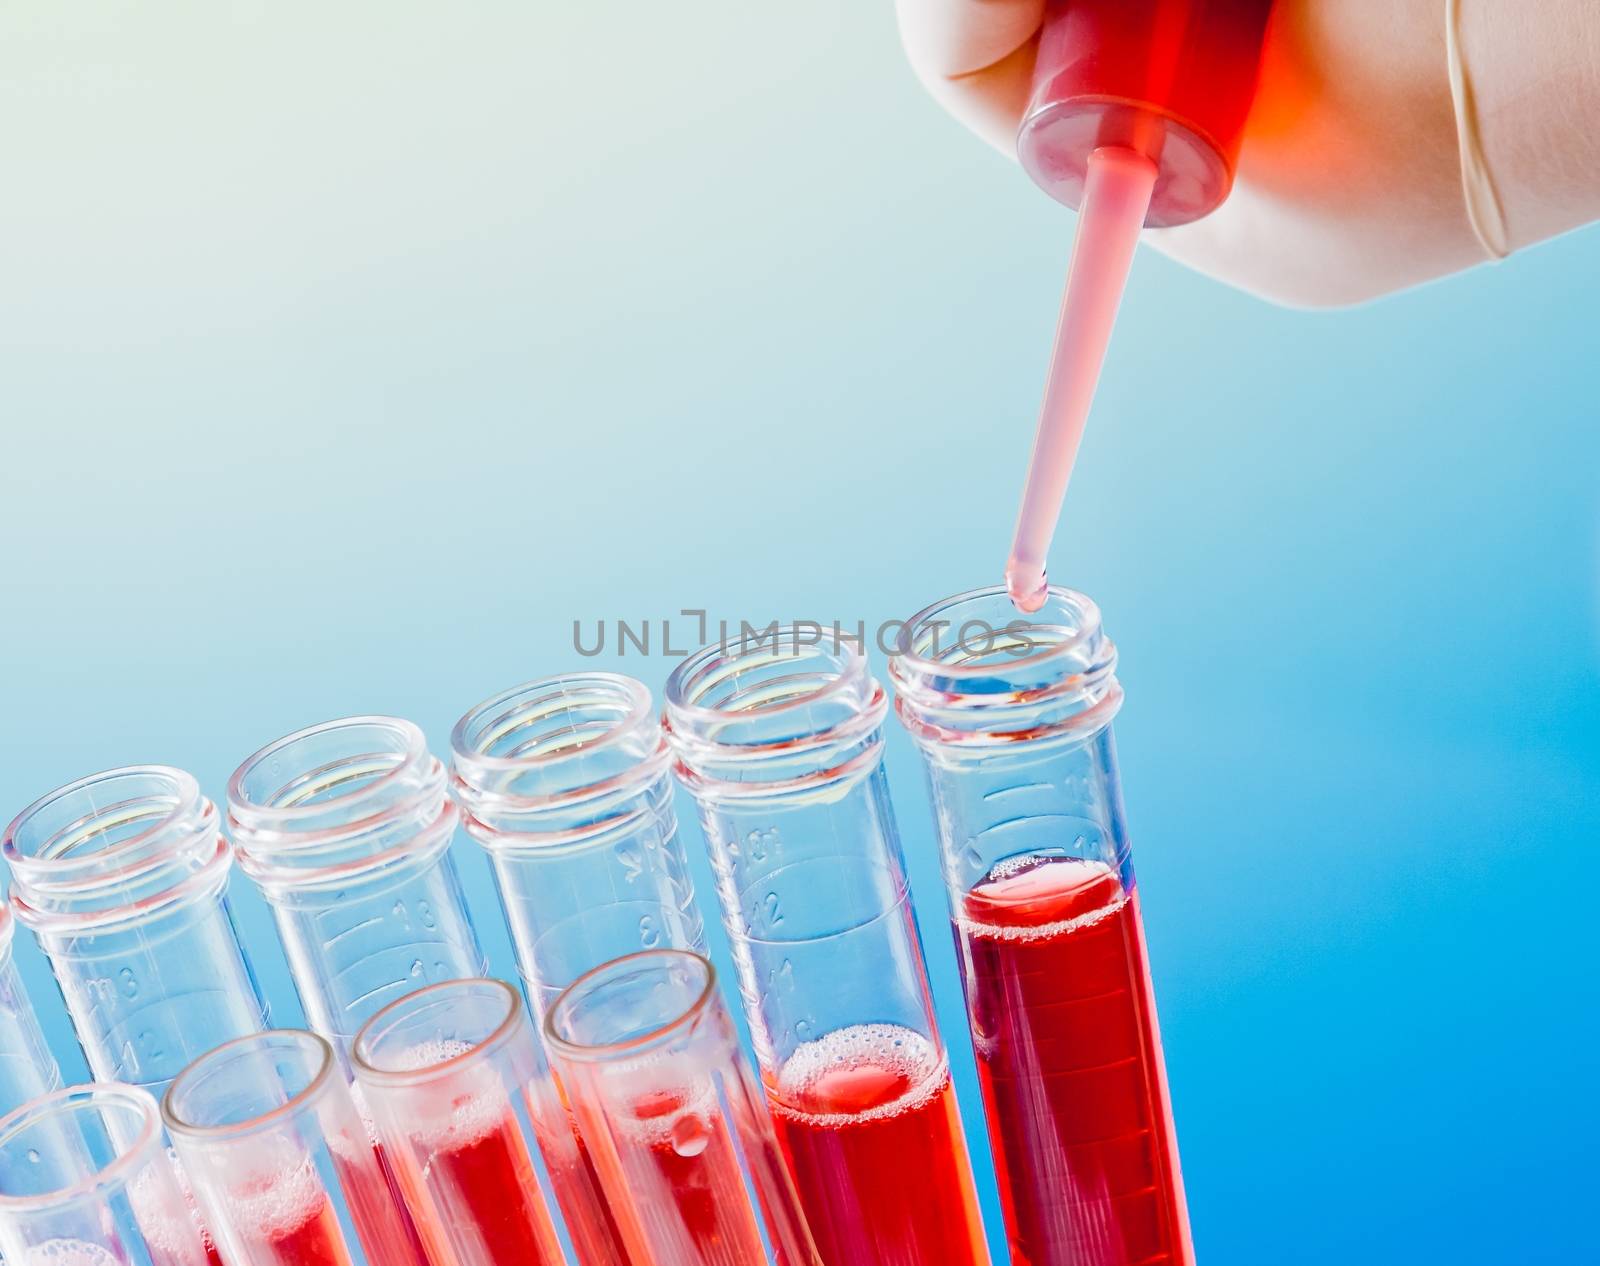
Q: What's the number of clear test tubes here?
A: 10